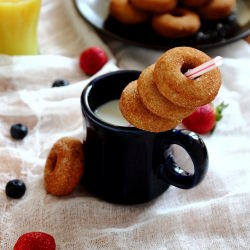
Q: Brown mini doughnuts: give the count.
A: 9